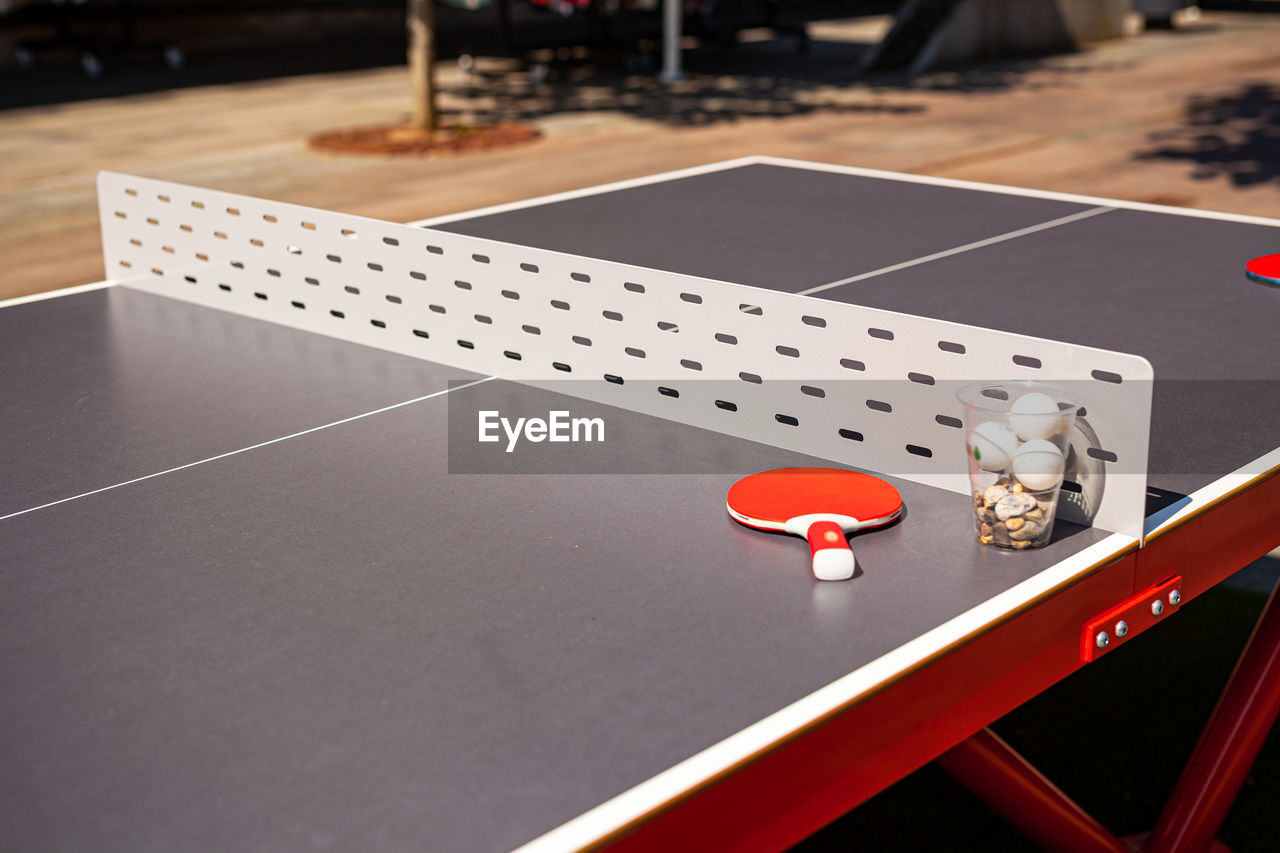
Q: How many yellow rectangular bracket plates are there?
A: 0